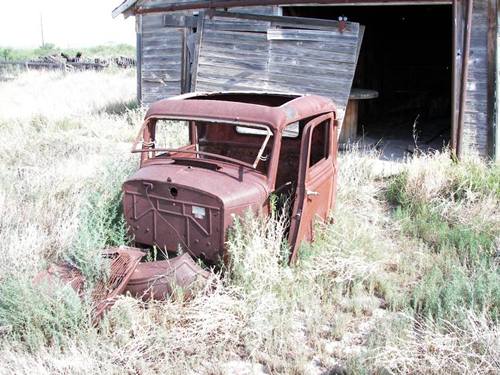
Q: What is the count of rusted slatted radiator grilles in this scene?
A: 1